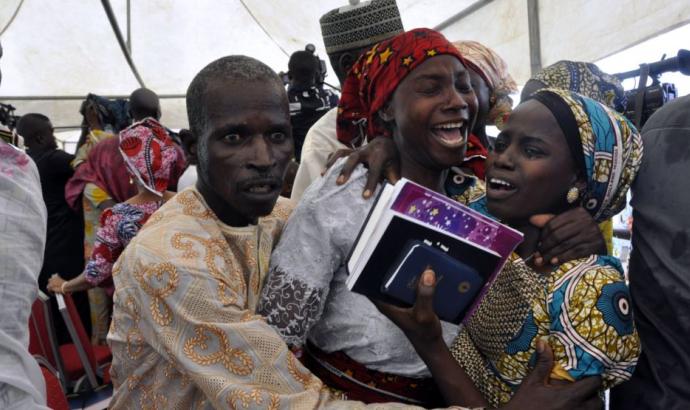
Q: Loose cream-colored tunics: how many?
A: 1